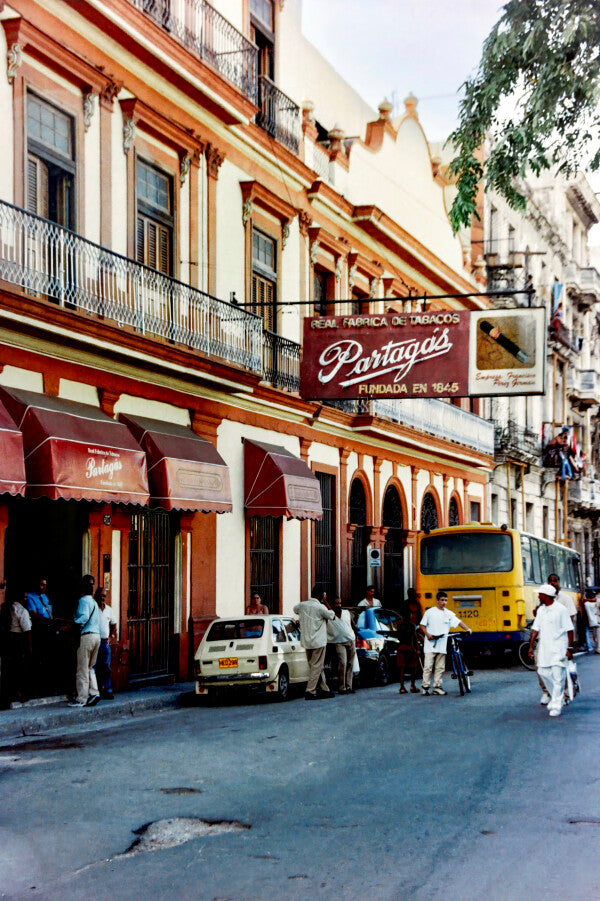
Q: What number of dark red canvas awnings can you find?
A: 4